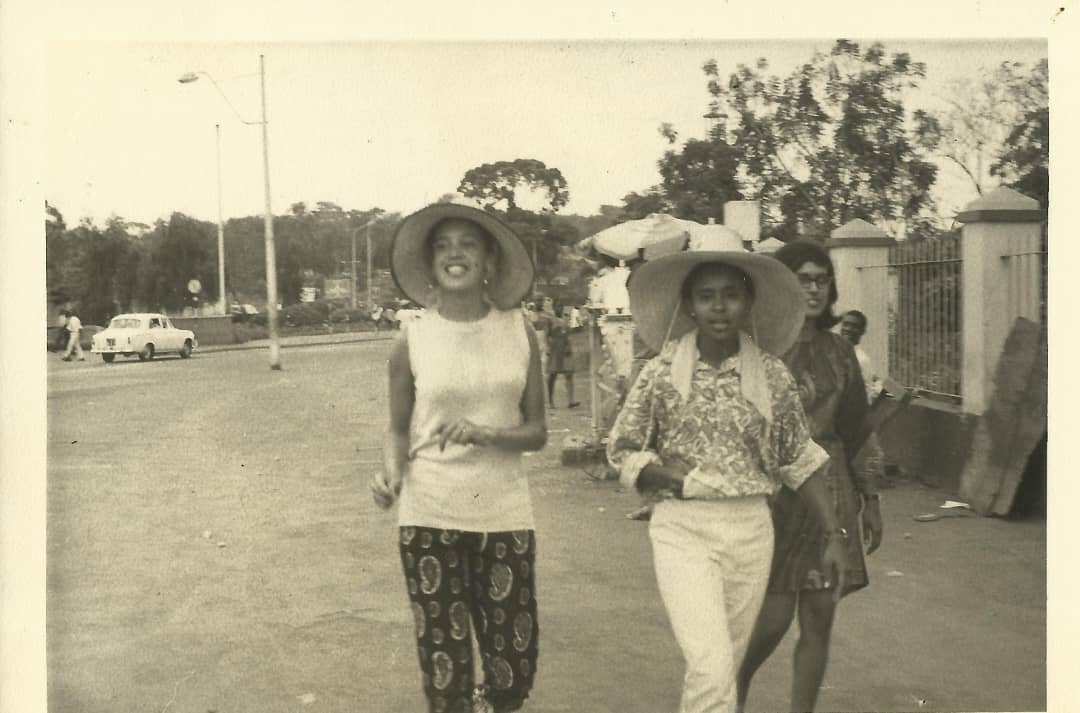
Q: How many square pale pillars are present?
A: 2